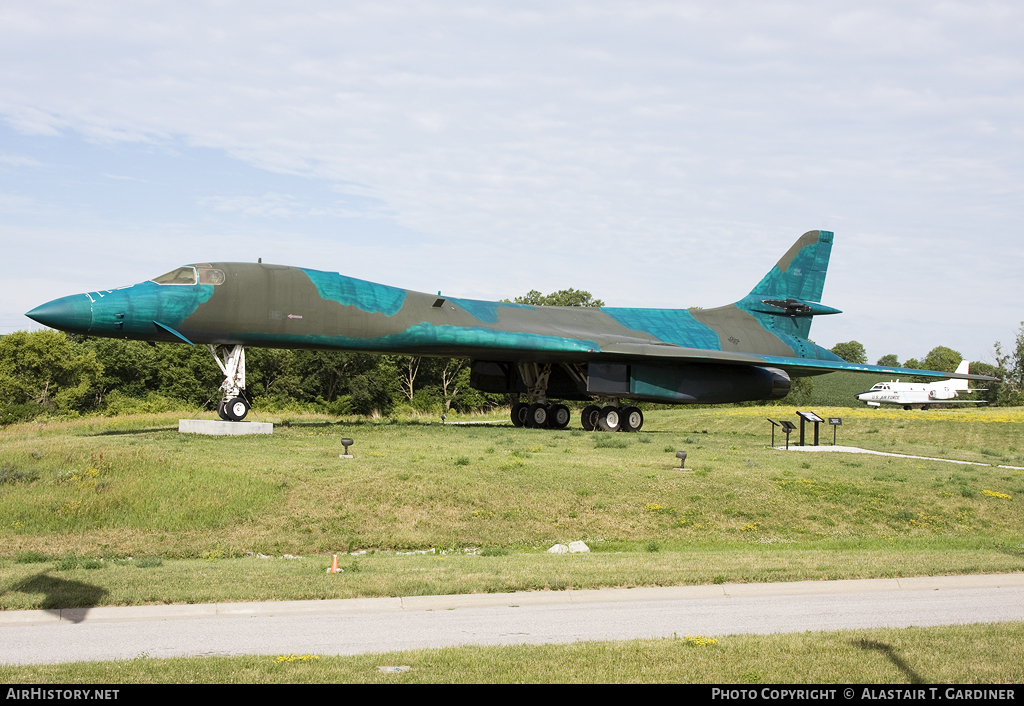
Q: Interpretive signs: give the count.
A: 4